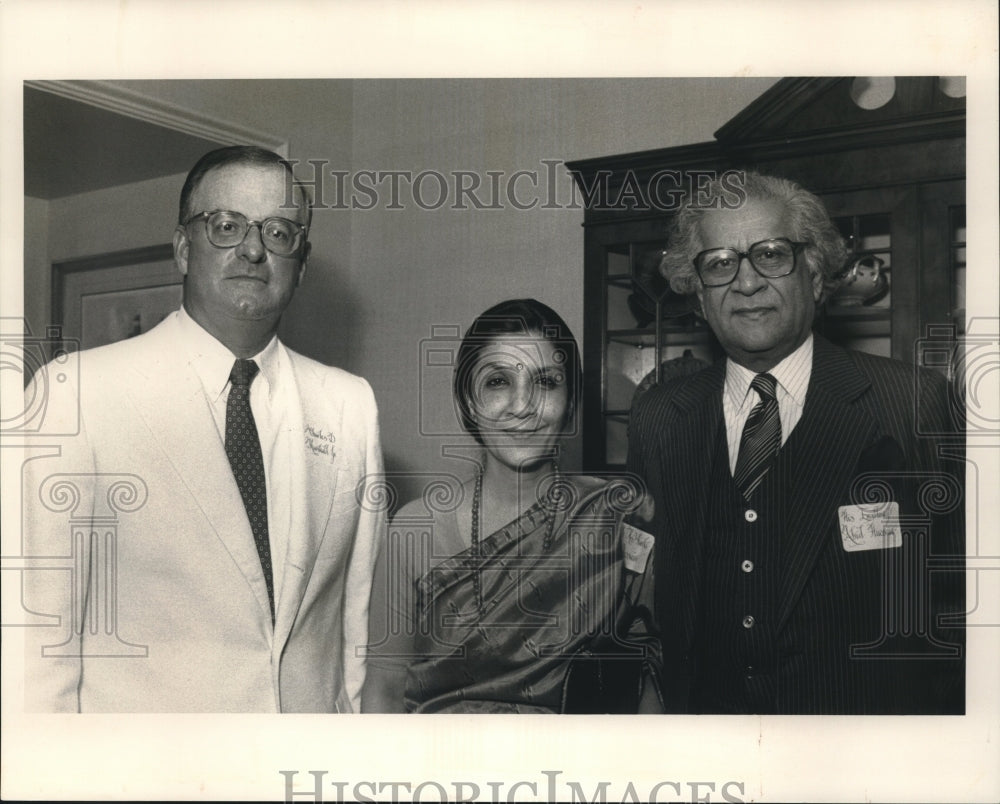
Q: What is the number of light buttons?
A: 3